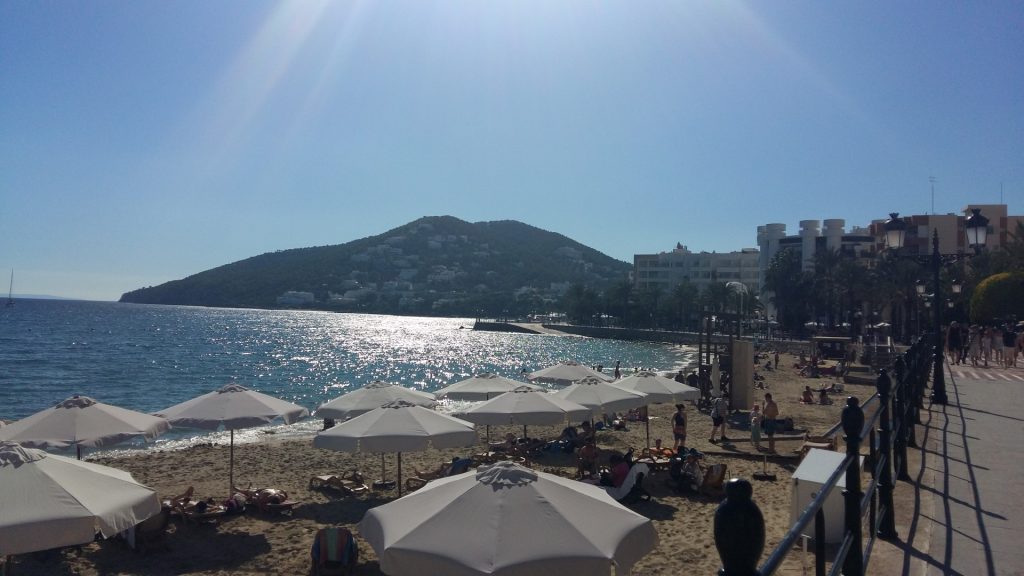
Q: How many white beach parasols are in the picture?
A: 11